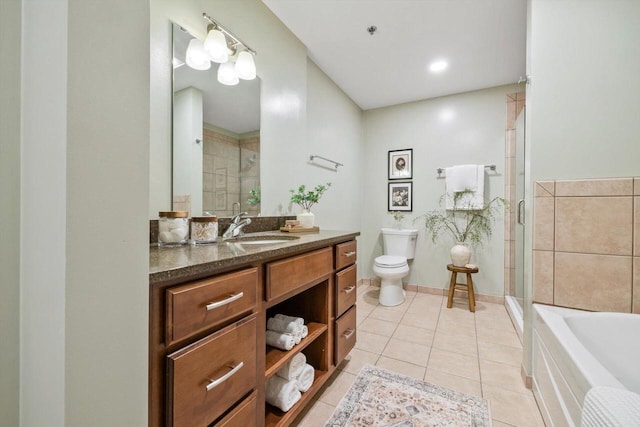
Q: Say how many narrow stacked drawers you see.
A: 3